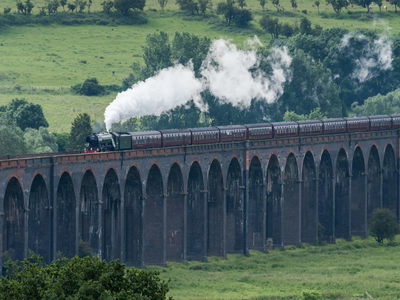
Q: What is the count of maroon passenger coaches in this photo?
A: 11